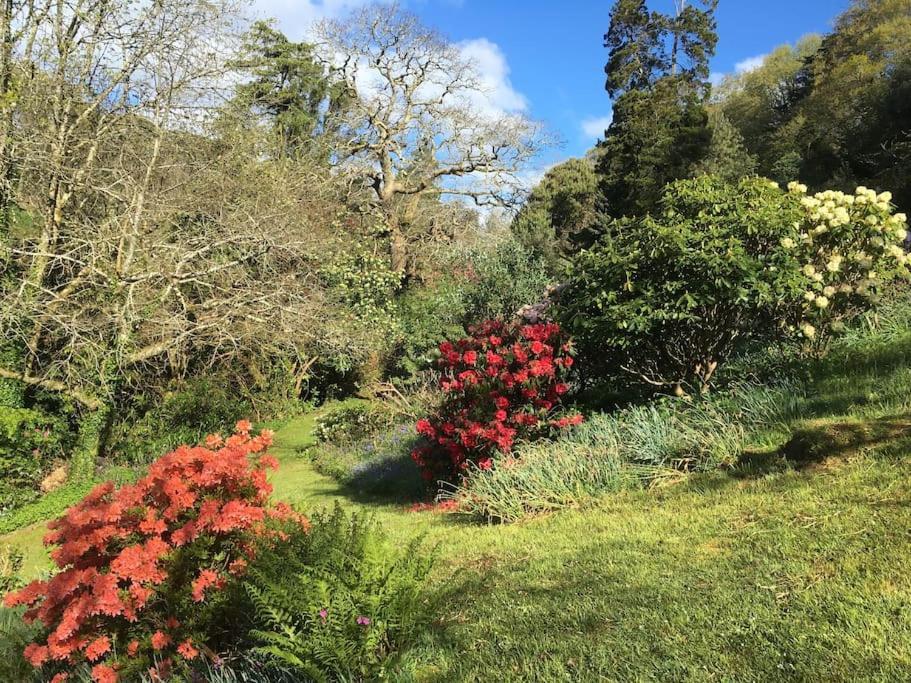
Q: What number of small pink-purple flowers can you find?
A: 2